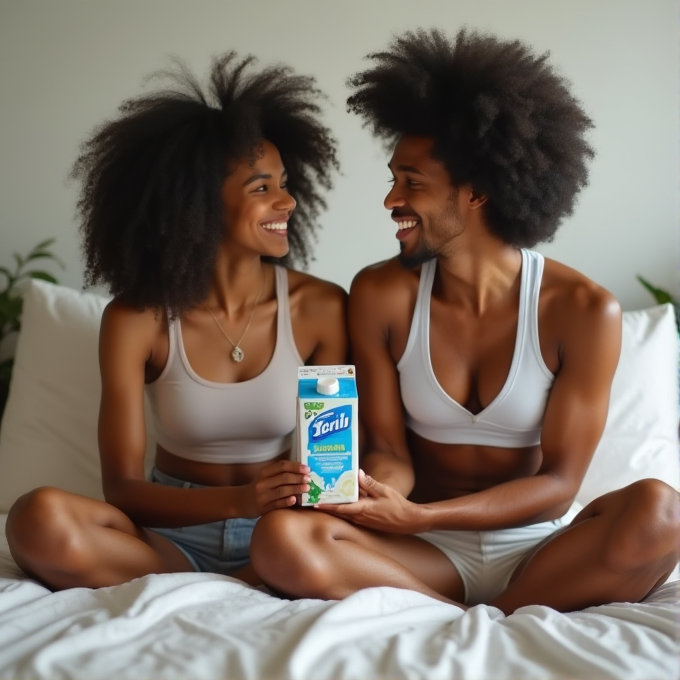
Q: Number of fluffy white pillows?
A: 2